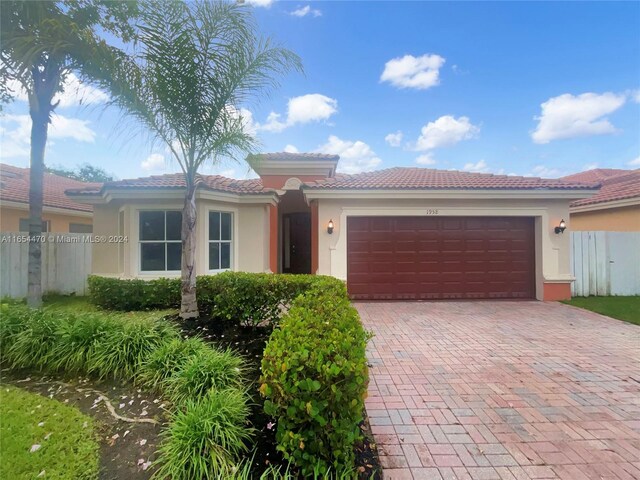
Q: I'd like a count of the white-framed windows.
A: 2